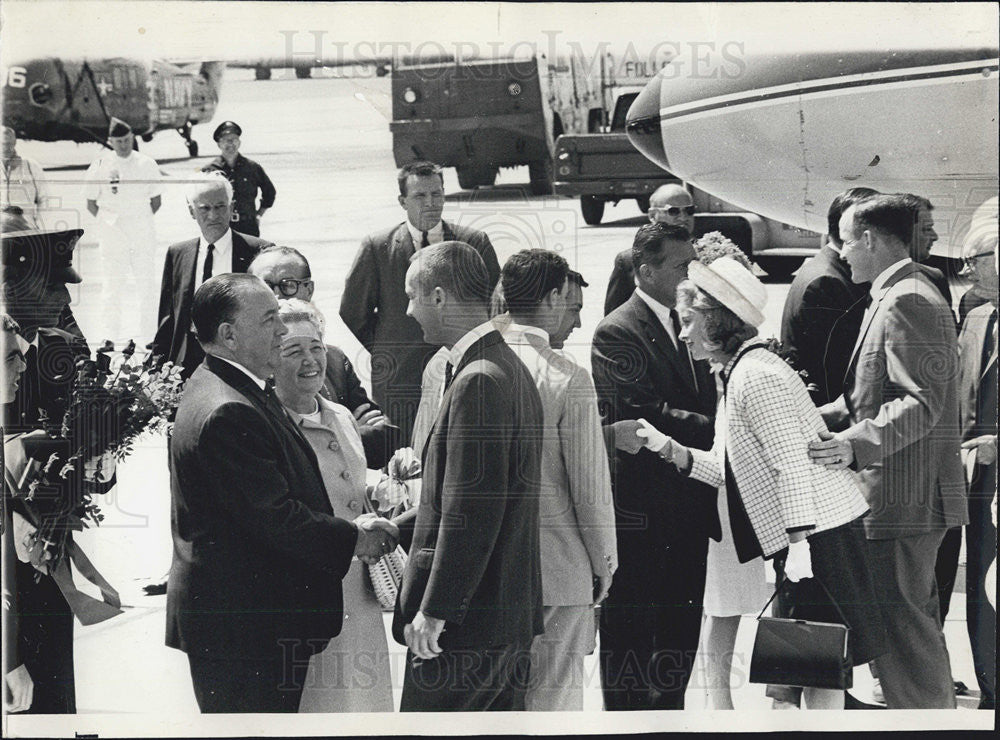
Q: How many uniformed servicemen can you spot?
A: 3